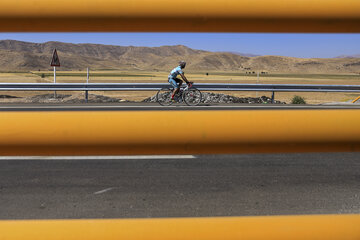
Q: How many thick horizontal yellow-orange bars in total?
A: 3